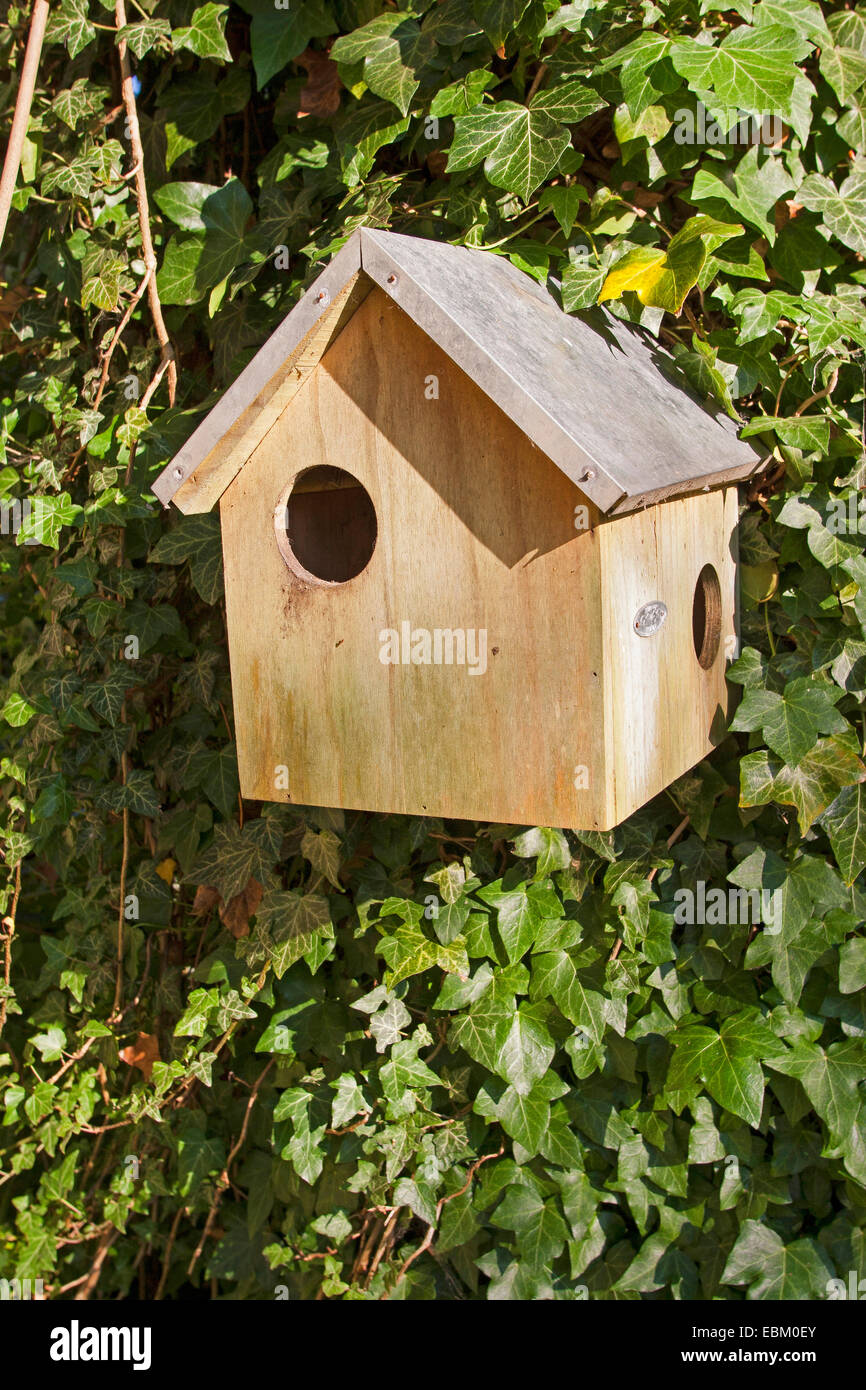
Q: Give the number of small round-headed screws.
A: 4